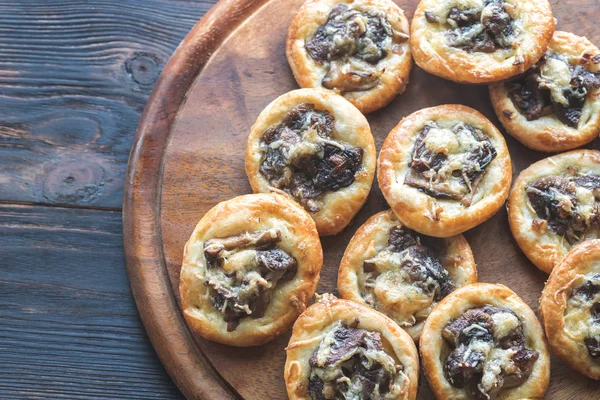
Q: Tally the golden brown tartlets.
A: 11